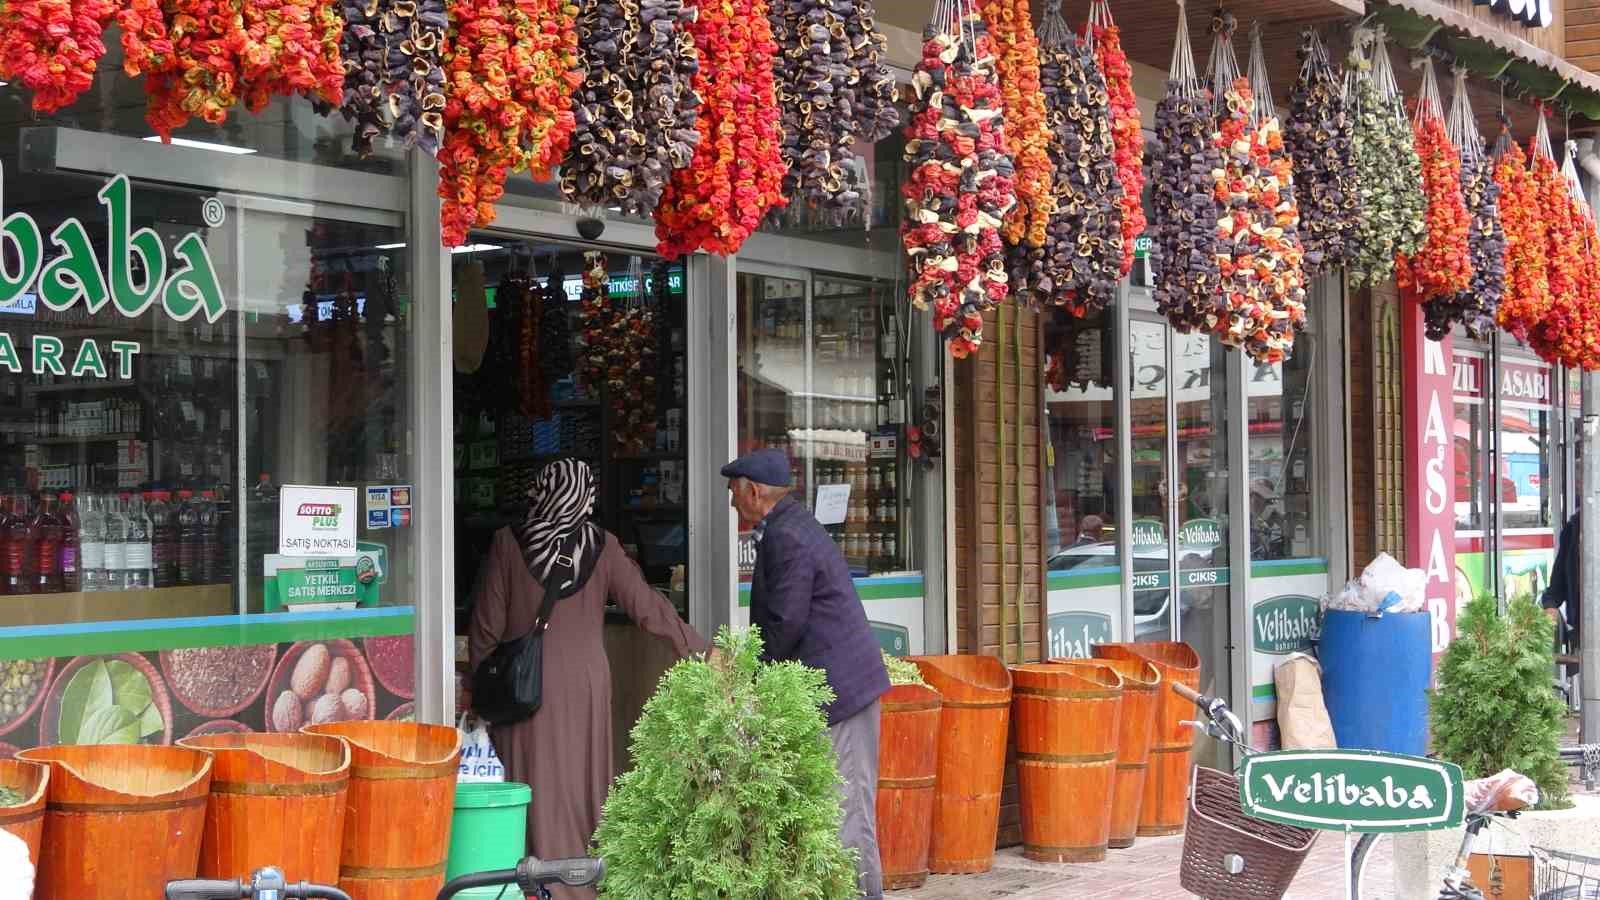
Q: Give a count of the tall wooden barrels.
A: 9